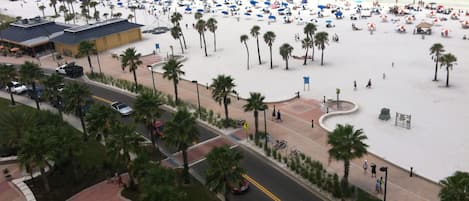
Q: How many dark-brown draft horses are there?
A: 0